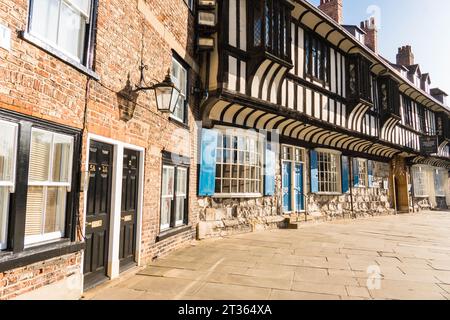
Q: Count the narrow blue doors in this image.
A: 2